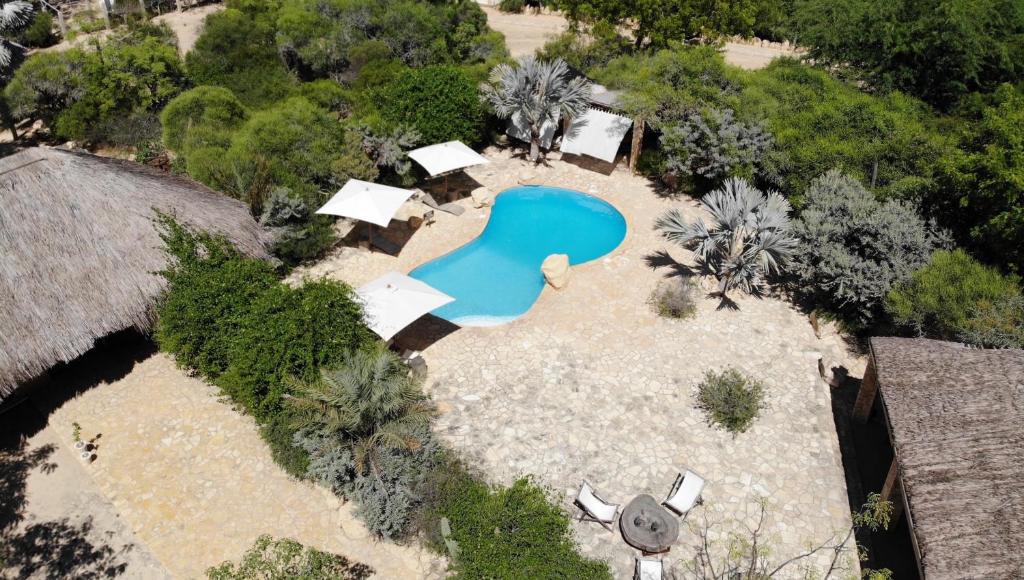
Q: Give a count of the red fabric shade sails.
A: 0